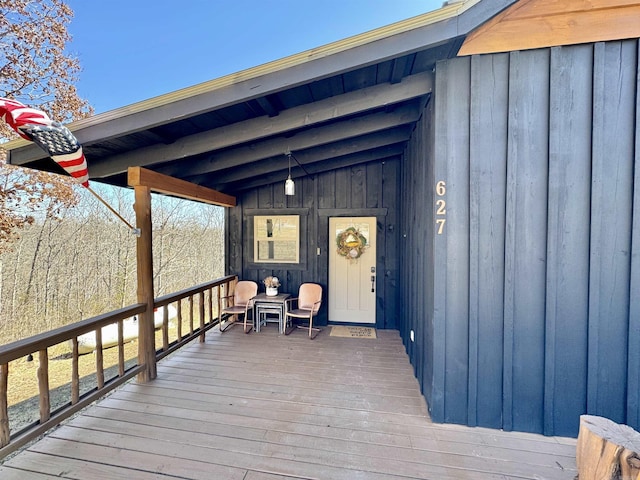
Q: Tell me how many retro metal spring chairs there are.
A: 2